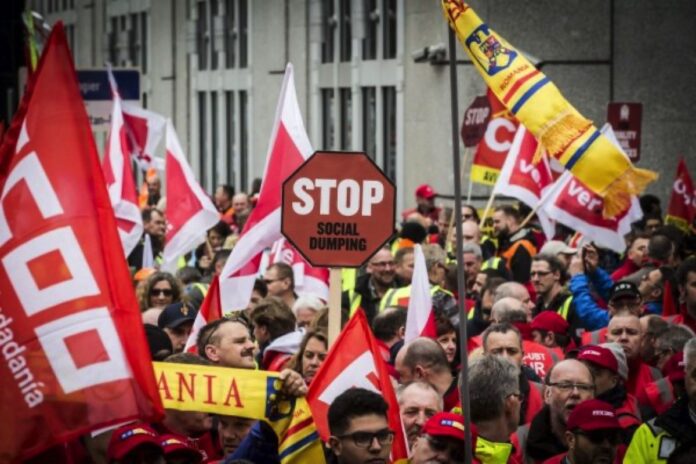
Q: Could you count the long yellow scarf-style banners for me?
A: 2